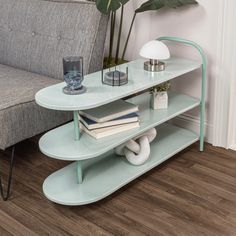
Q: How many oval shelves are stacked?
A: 3